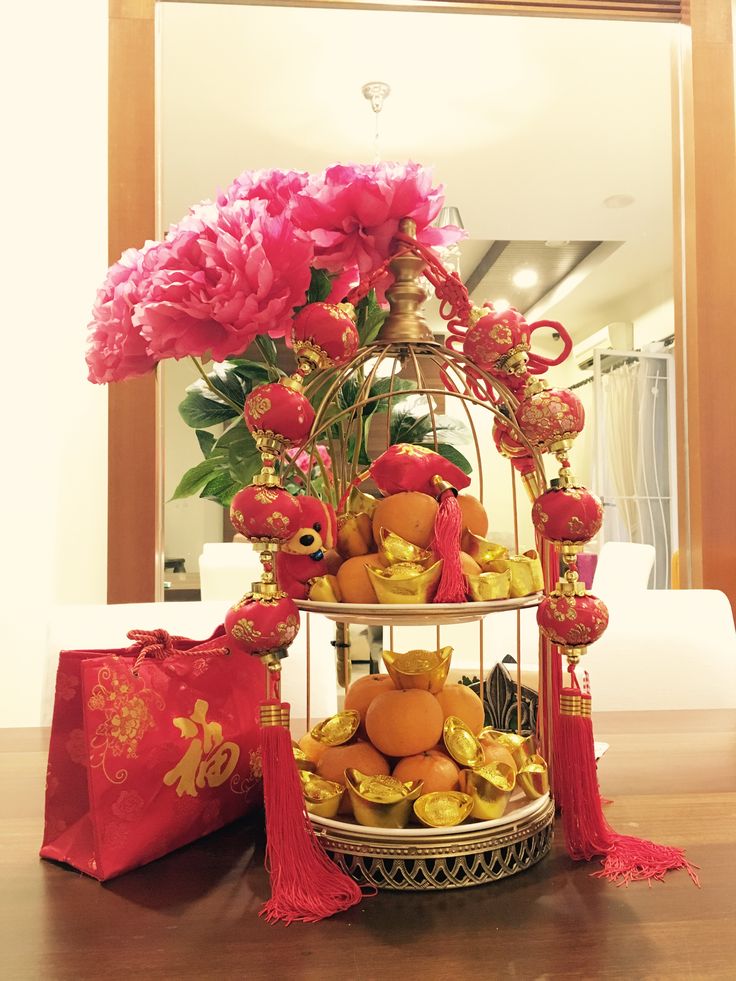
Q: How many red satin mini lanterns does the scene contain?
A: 8